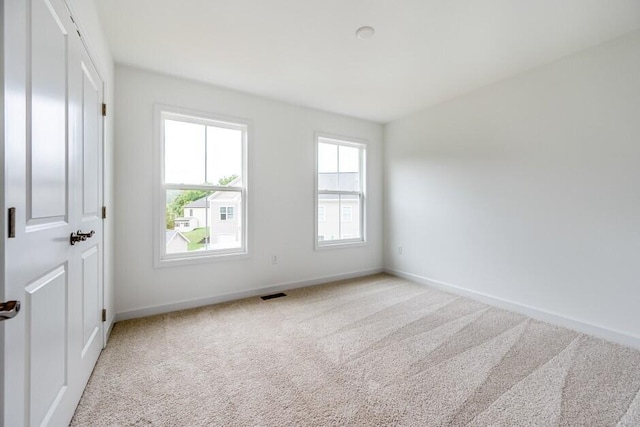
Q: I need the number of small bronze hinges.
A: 4